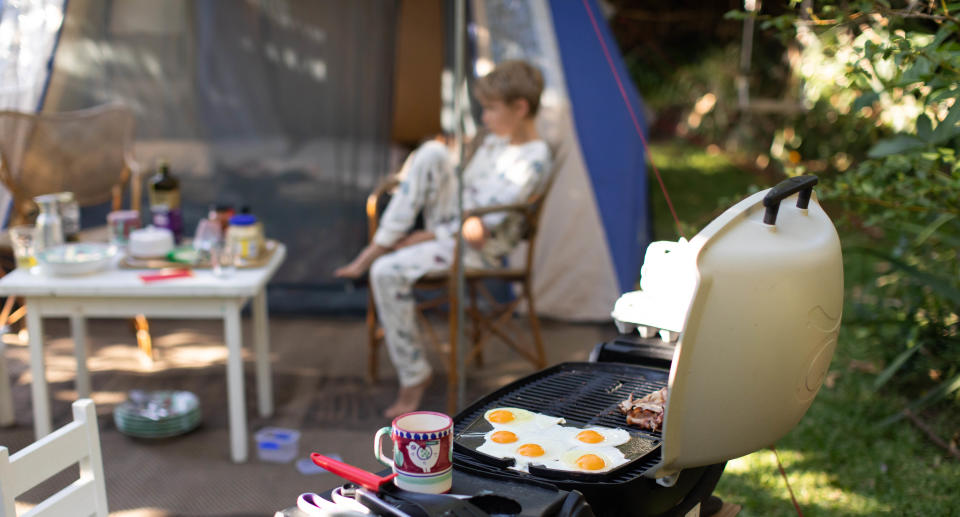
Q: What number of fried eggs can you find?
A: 5